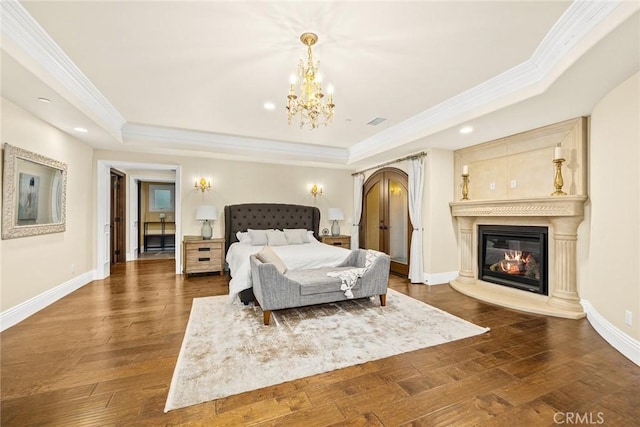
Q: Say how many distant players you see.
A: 0